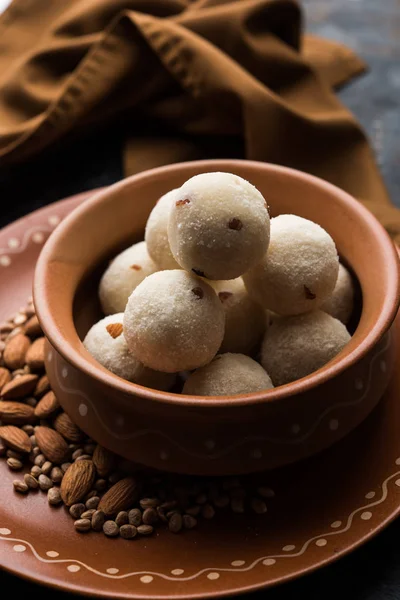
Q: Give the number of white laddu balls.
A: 10